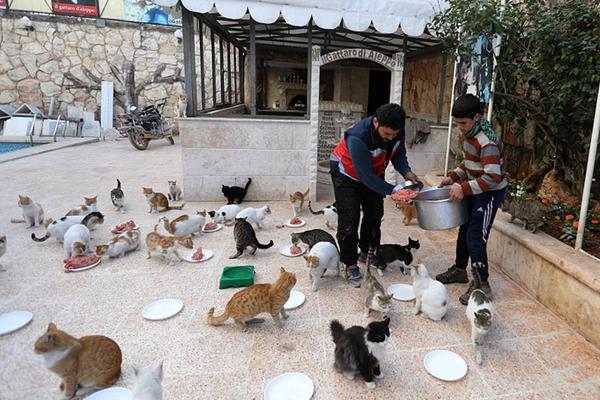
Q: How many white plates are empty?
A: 7